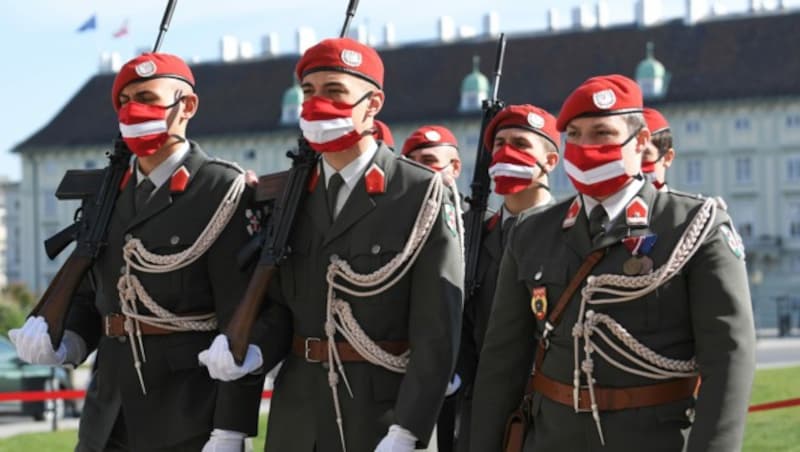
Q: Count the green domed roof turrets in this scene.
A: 3